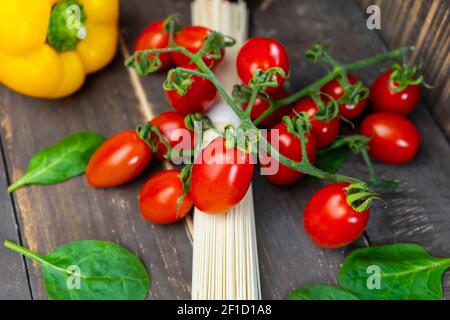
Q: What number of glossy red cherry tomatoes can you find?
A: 15